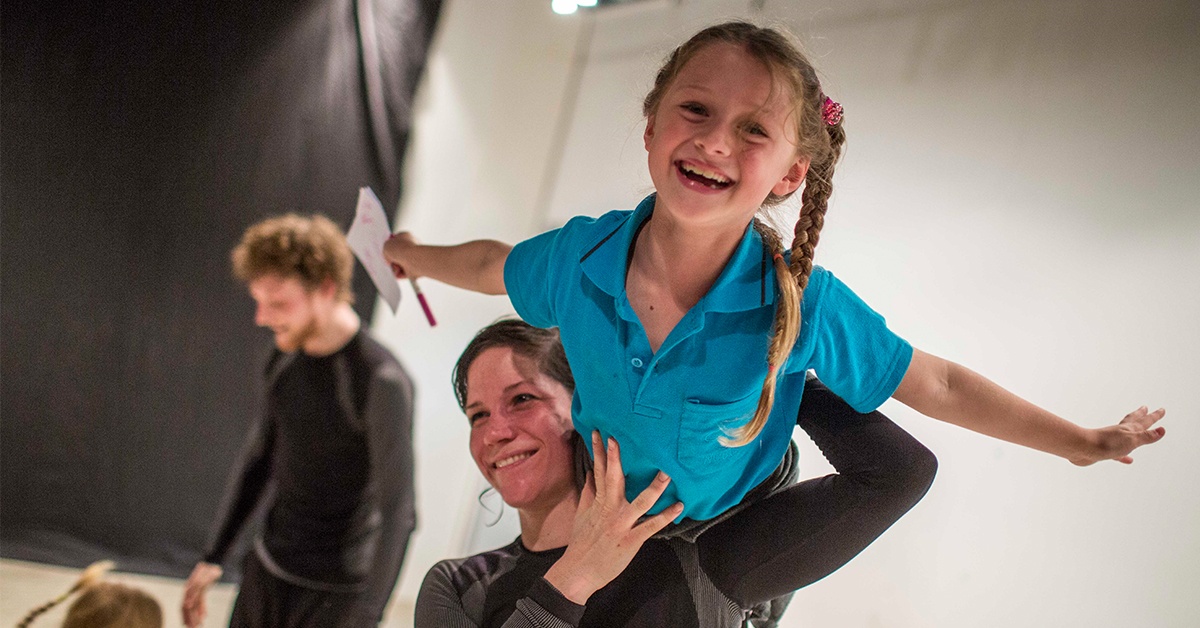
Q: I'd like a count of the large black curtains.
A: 1